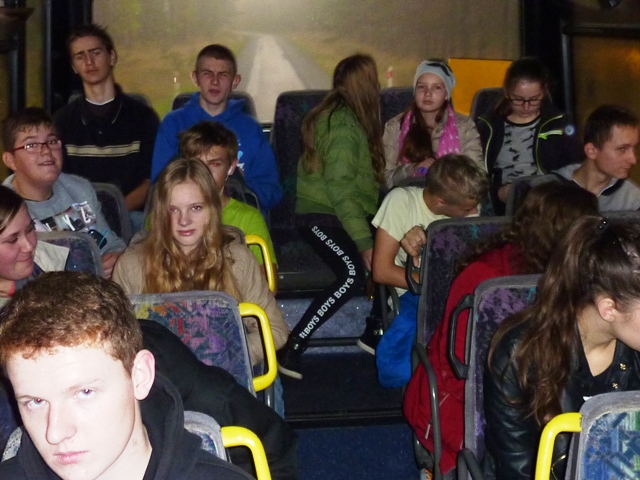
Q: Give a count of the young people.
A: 14